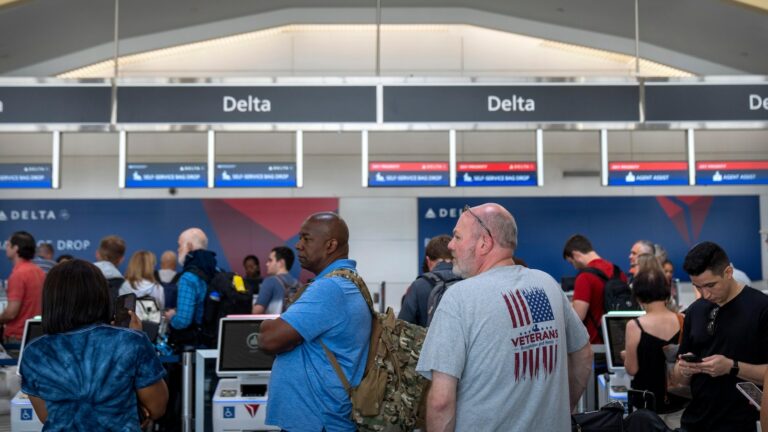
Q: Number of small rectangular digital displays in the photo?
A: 7